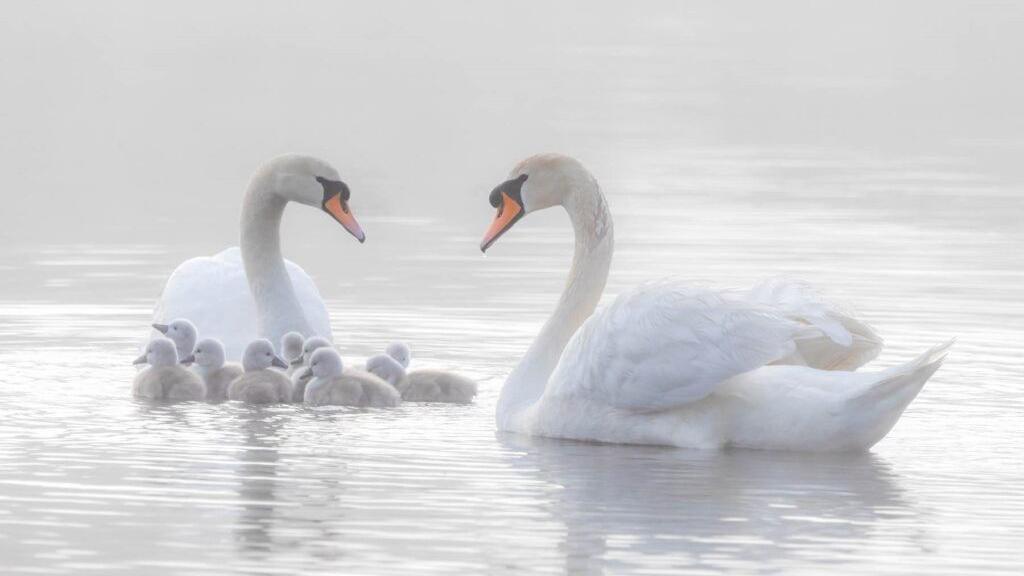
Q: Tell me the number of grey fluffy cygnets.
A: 9